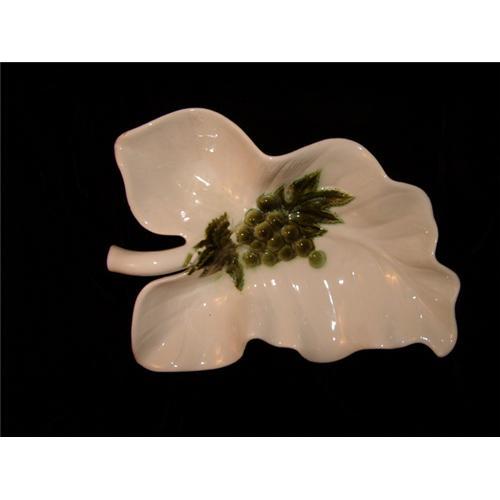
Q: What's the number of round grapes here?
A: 13